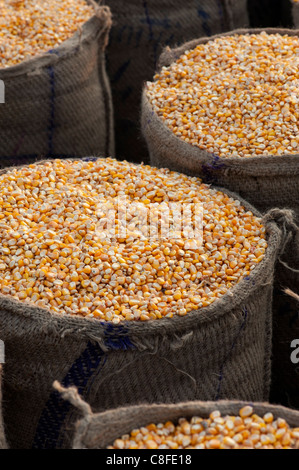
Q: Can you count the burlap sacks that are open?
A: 4